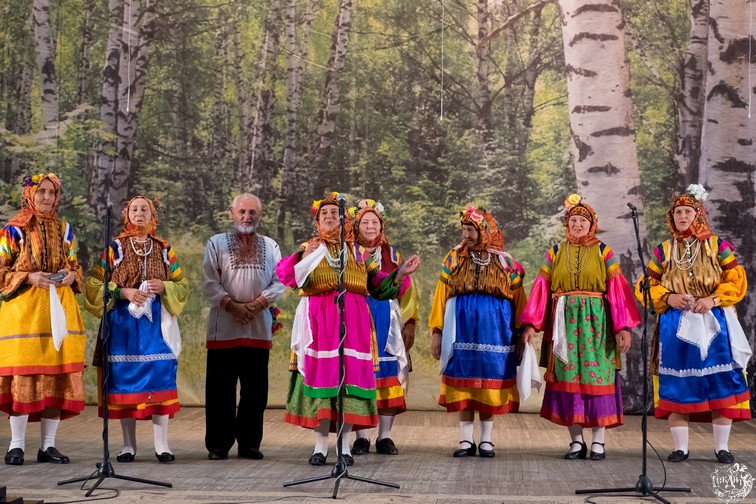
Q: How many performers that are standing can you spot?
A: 8